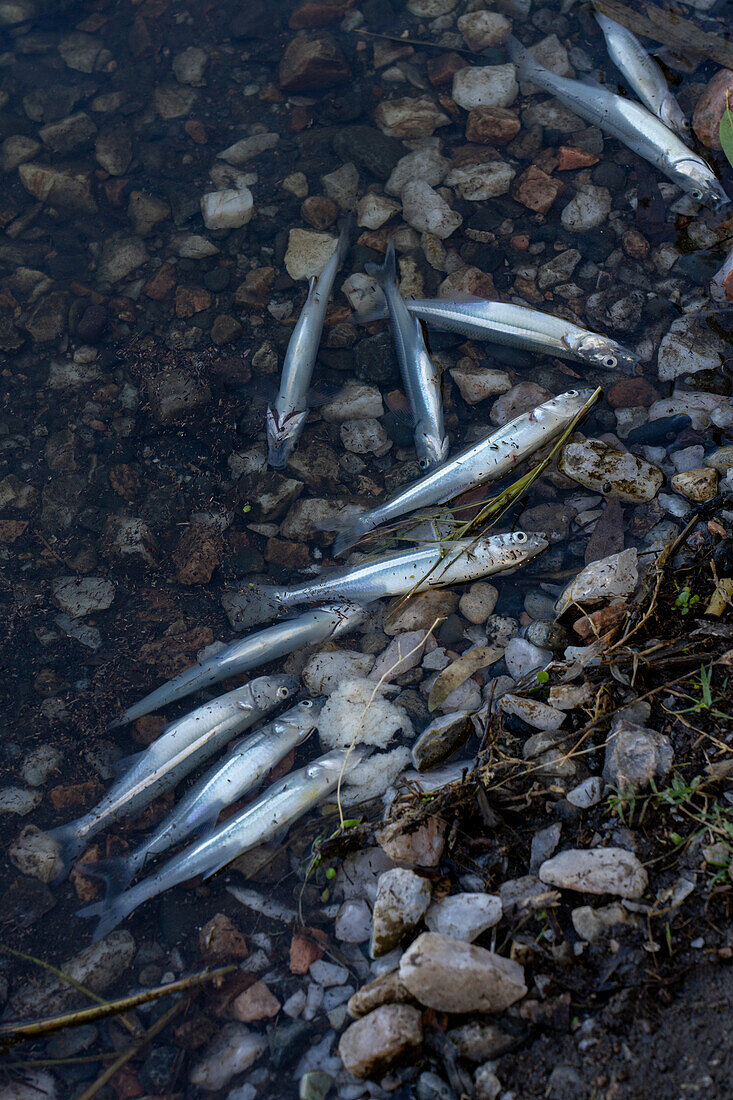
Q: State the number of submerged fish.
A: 11